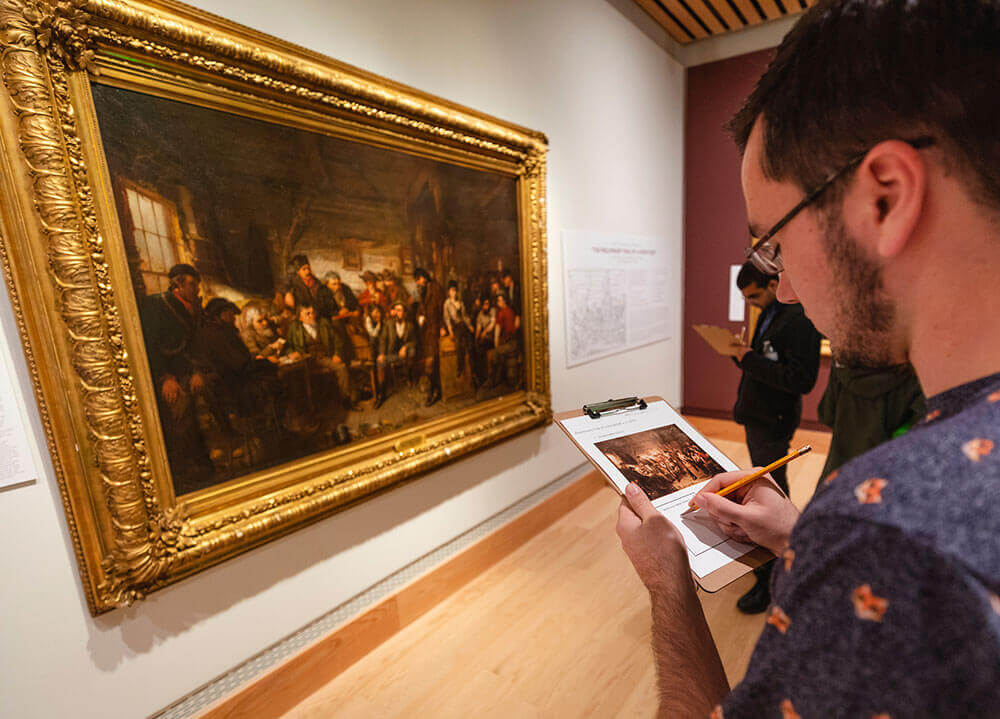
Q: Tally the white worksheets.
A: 1